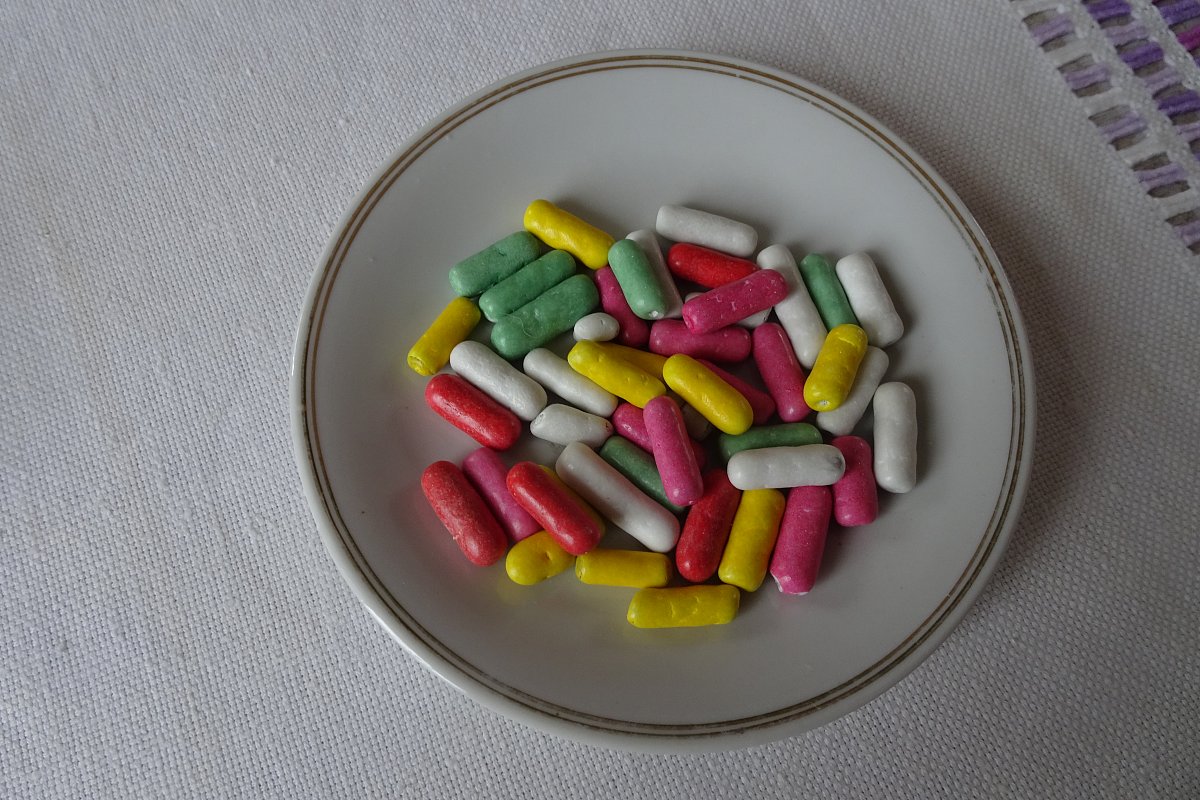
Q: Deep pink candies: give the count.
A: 10